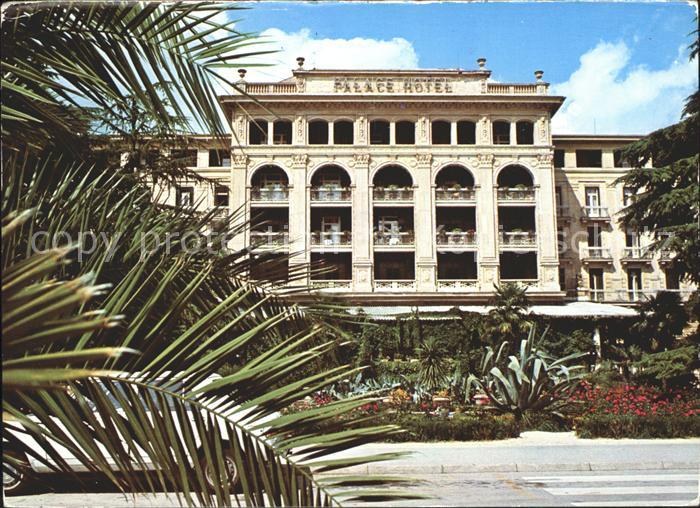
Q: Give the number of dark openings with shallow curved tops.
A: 10